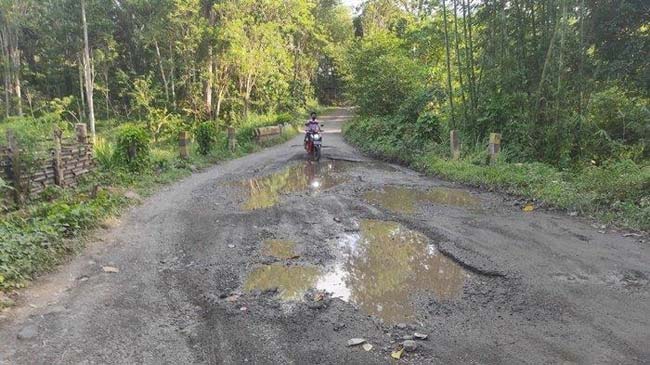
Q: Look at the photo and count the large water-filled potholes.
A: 3